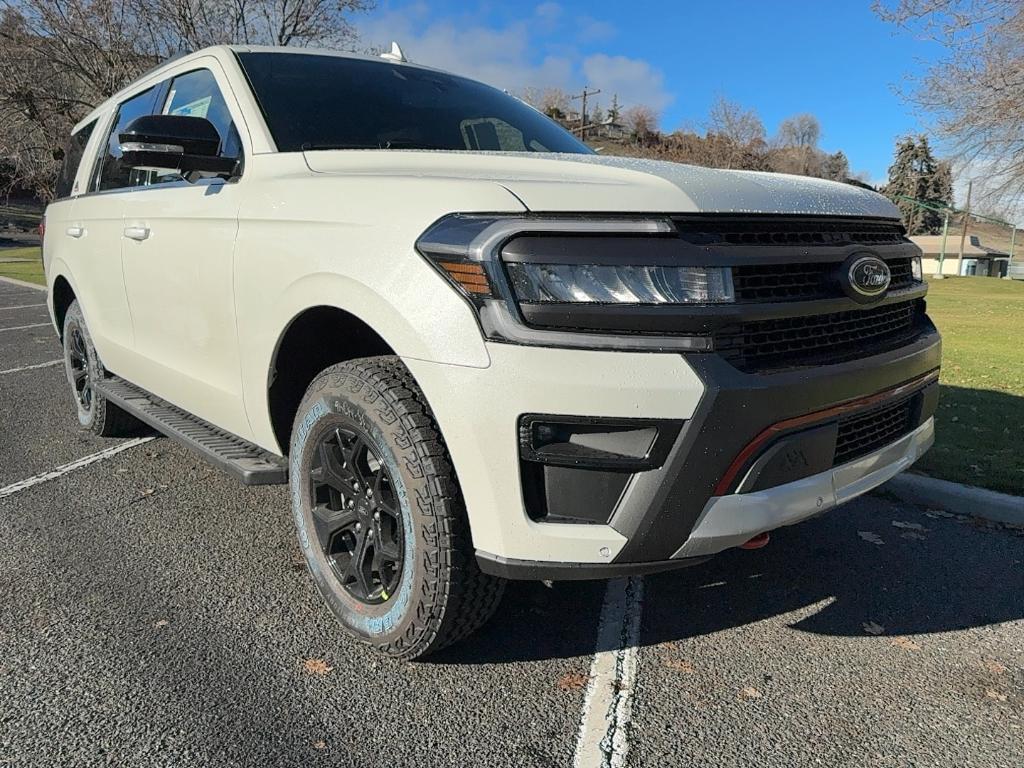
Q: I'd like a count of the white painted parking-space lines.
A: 5